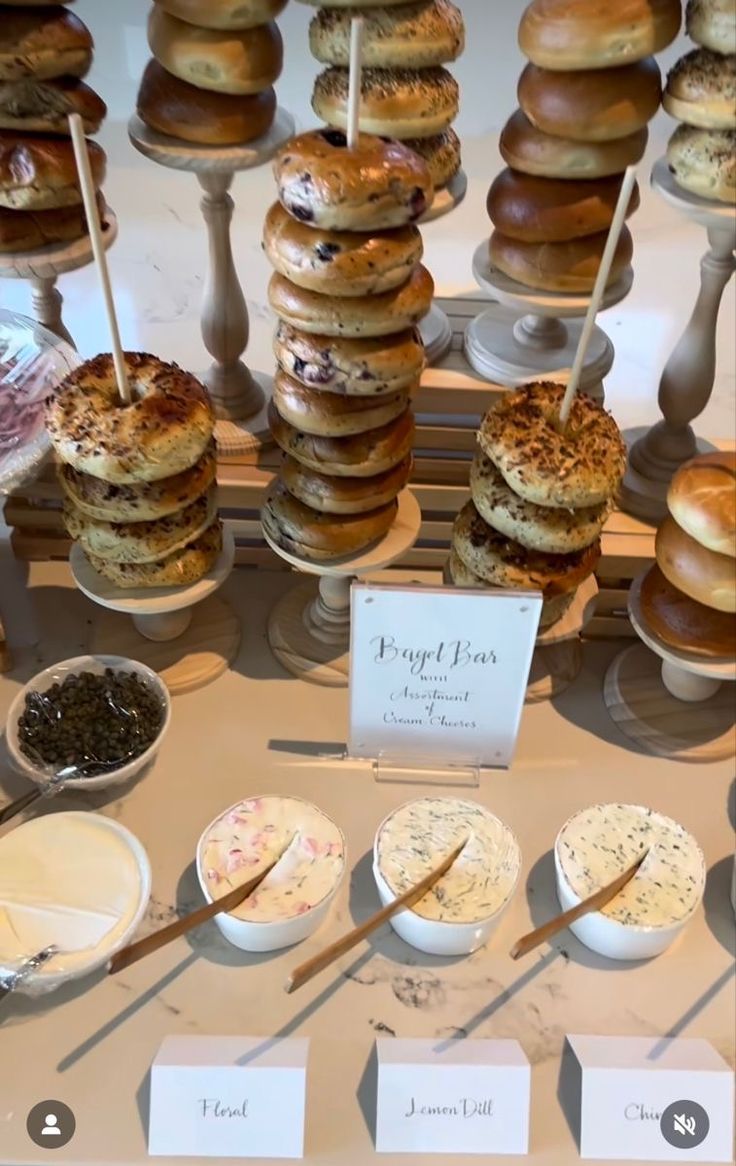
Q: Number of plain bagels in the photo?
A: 11